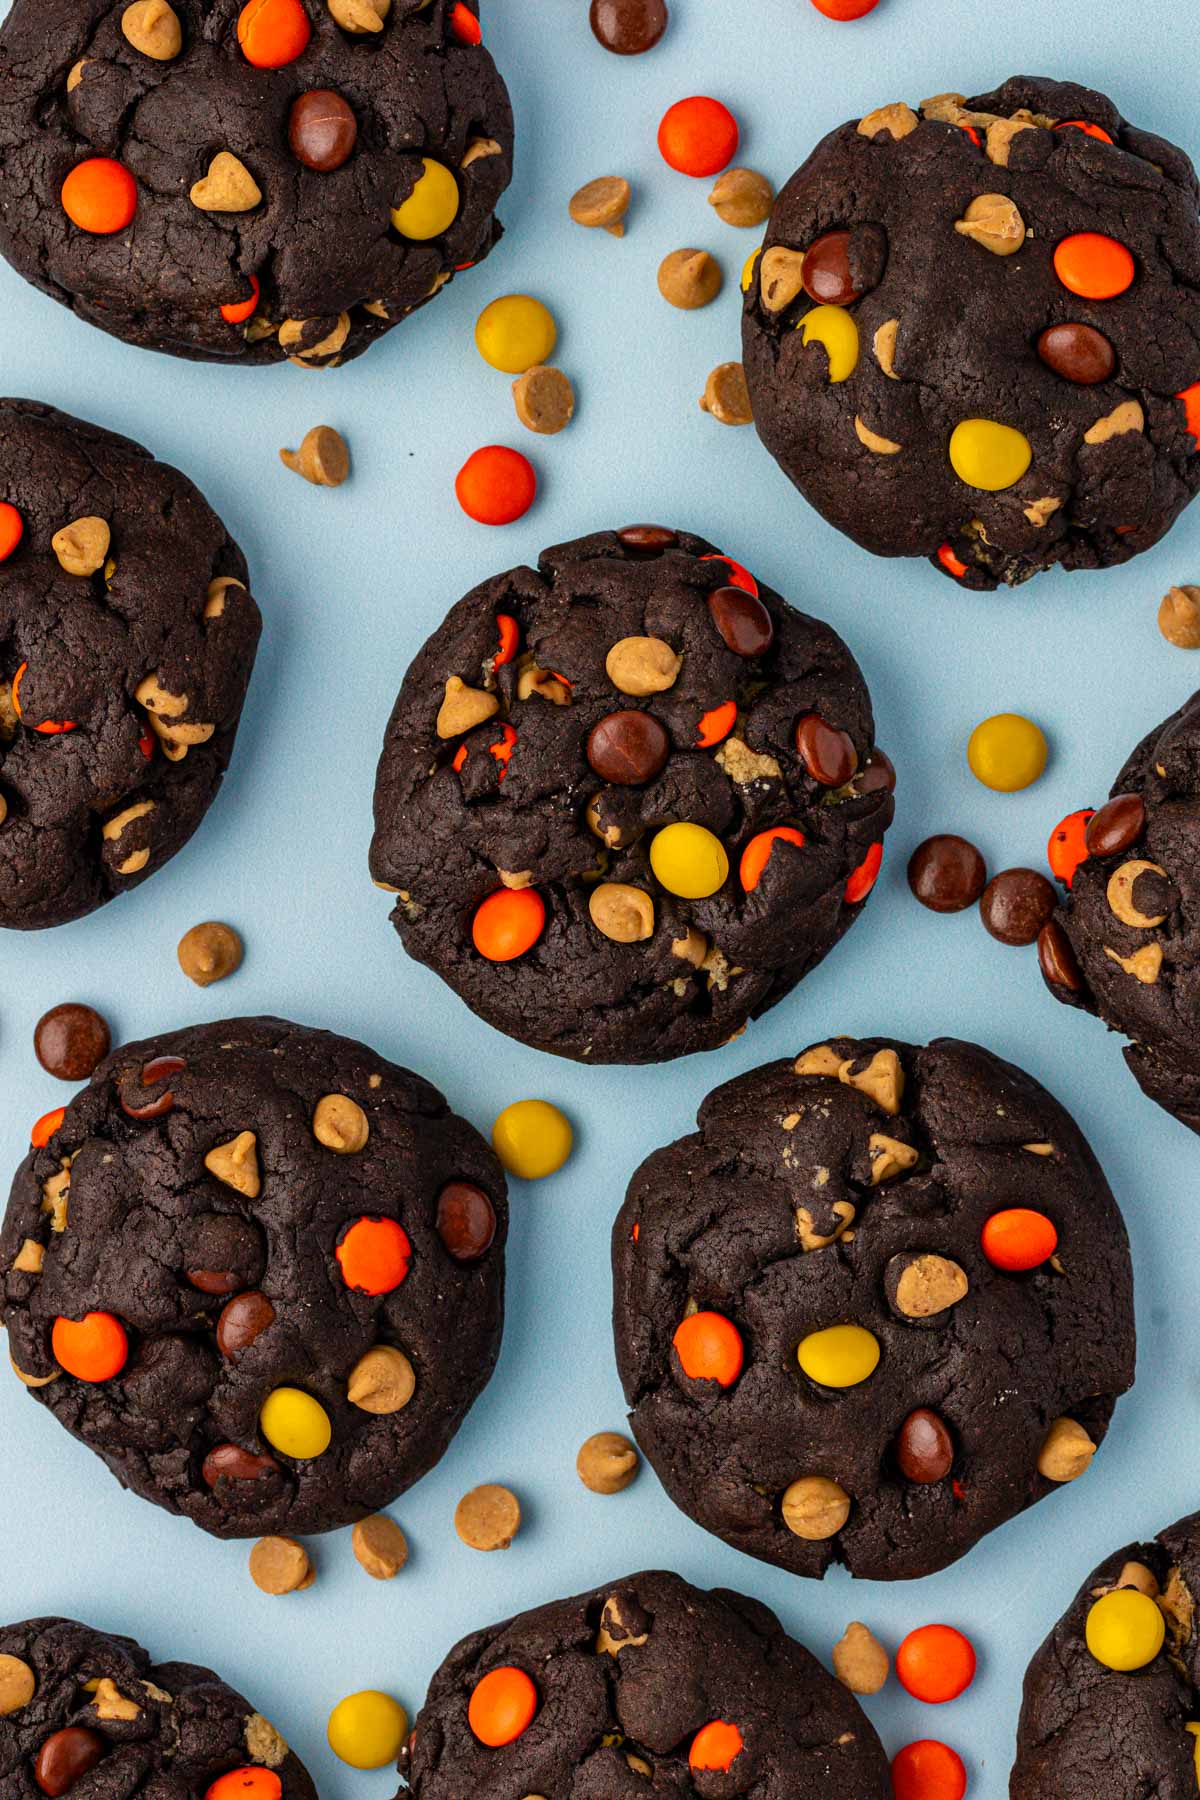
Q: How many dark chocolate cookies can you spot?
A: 10